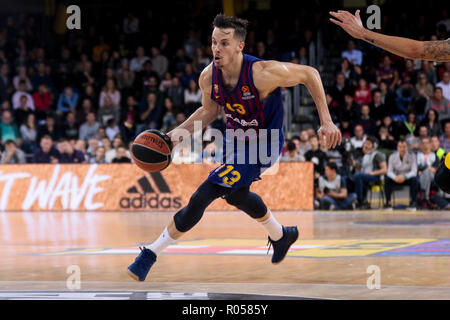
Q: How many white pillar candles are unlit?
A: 0